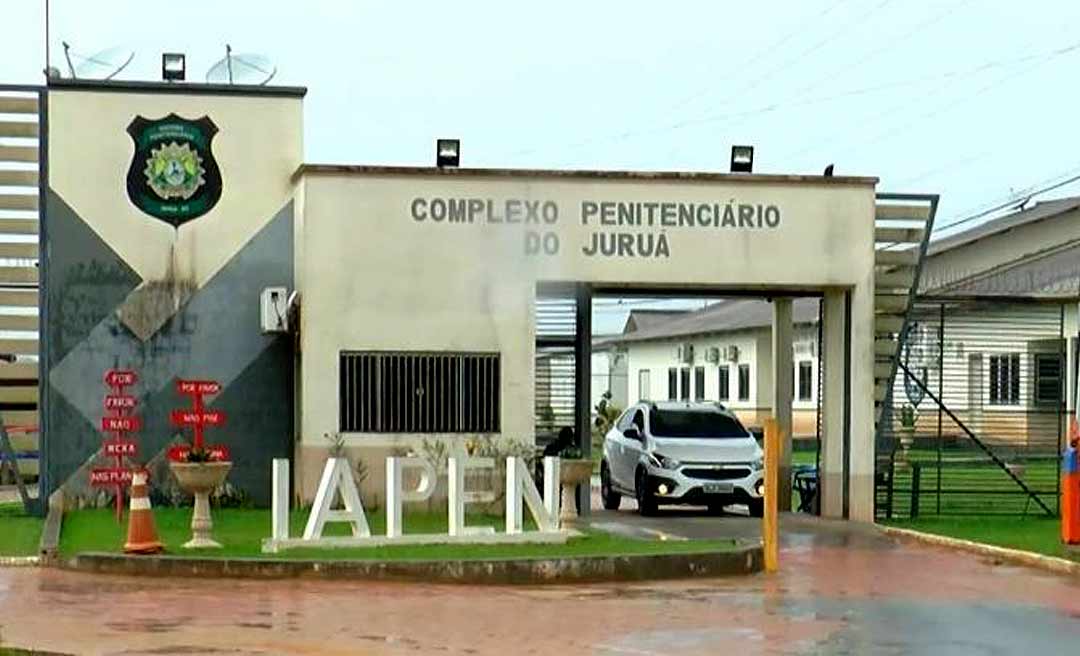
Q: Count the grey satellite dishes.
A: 2